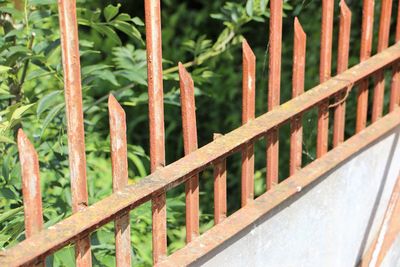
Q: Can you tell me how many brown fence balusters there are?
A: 14